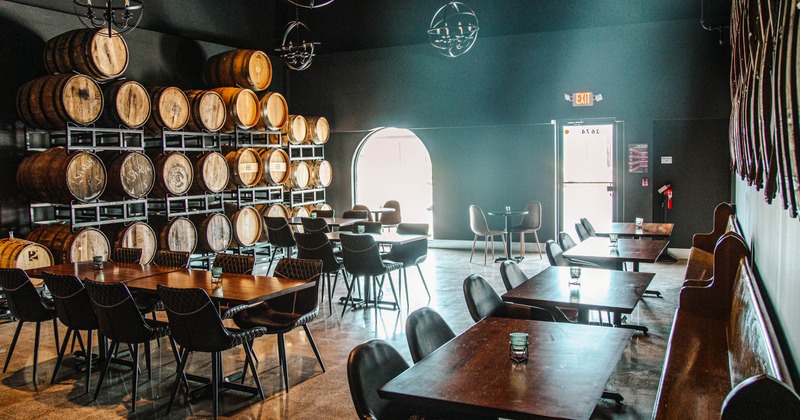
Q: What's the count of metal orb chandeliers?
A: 4